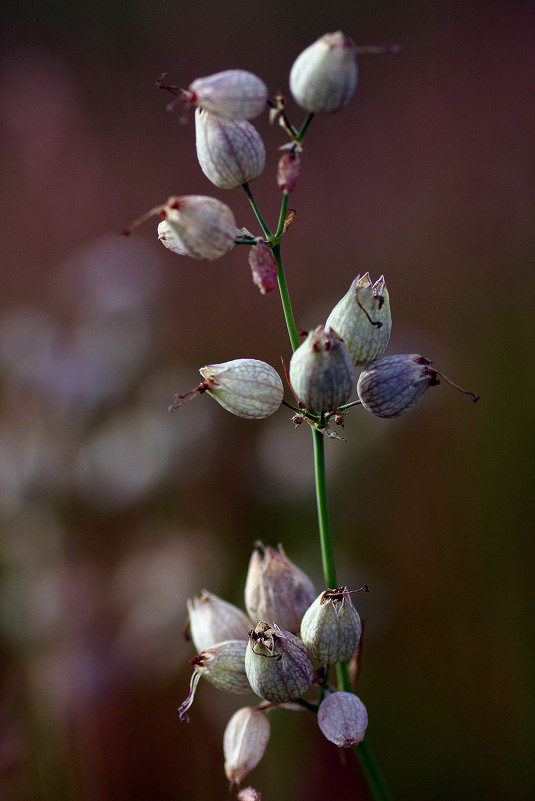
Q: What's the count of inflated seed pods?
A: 15